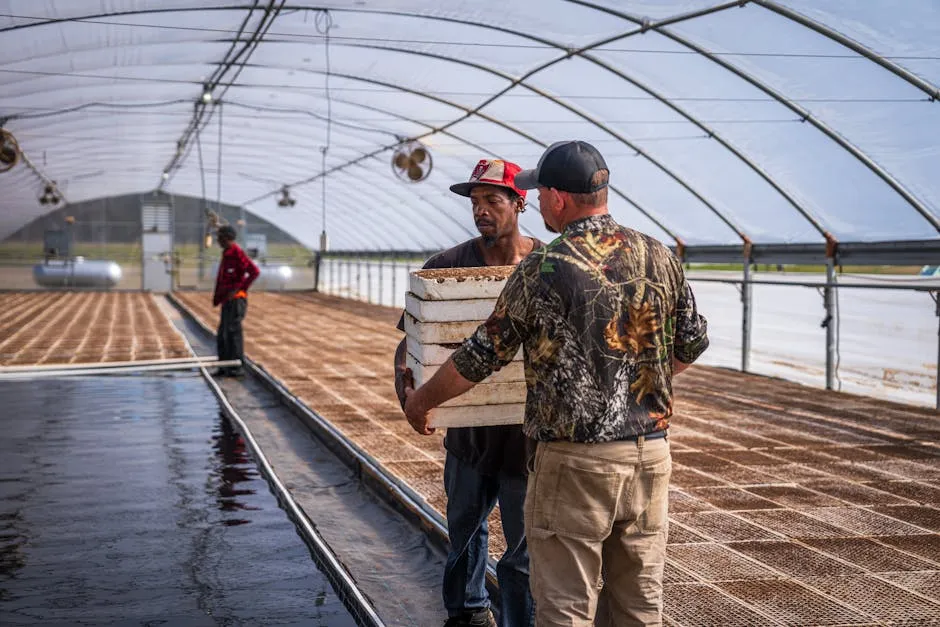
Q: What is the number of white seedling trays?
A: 7